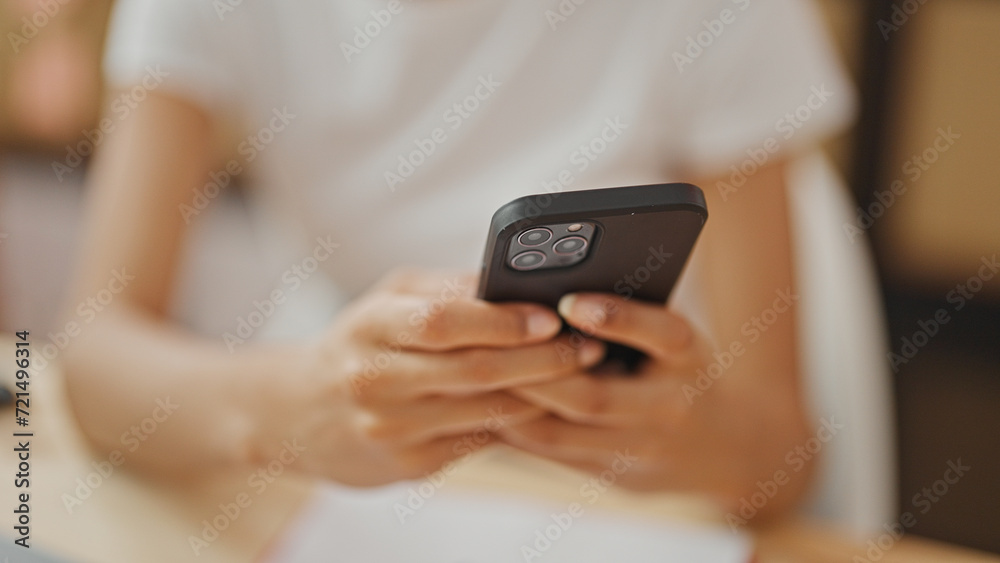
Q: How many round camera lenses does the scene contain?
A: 3